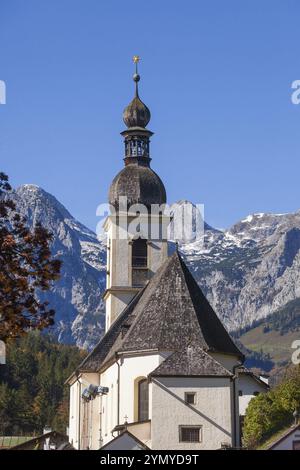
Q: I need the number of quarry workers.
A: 0